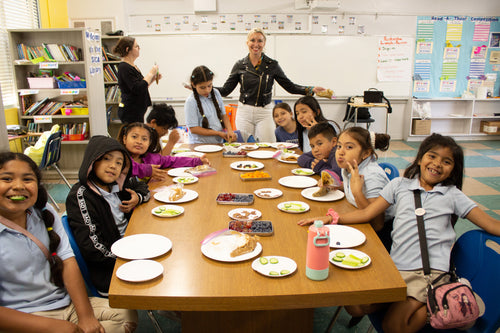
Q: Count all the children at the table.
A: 10